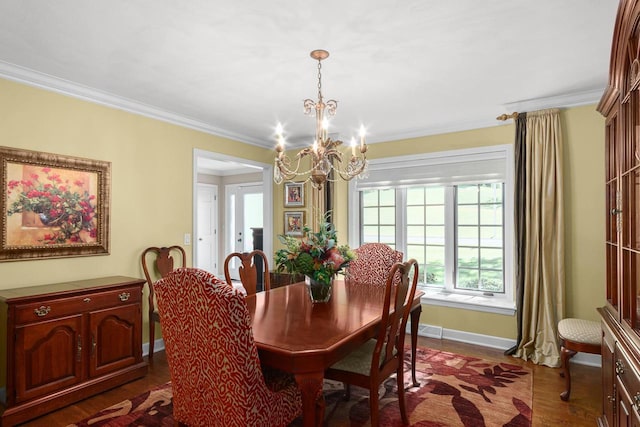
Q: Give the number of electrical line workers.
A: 0